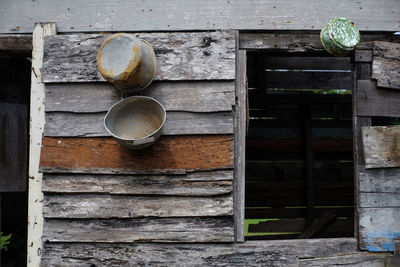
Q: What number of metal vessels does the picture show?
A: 3